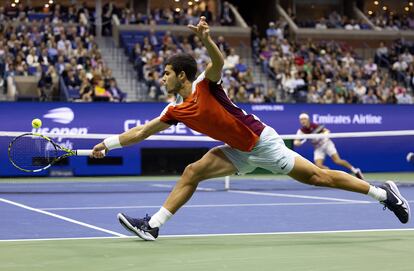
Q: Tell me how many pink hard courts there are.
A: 0